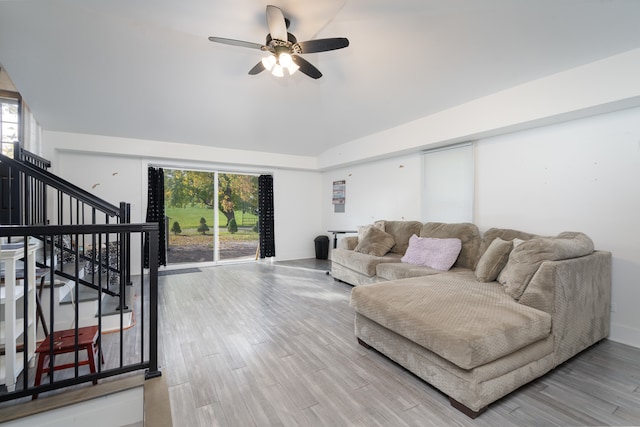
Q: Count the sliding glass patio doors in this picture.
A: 1